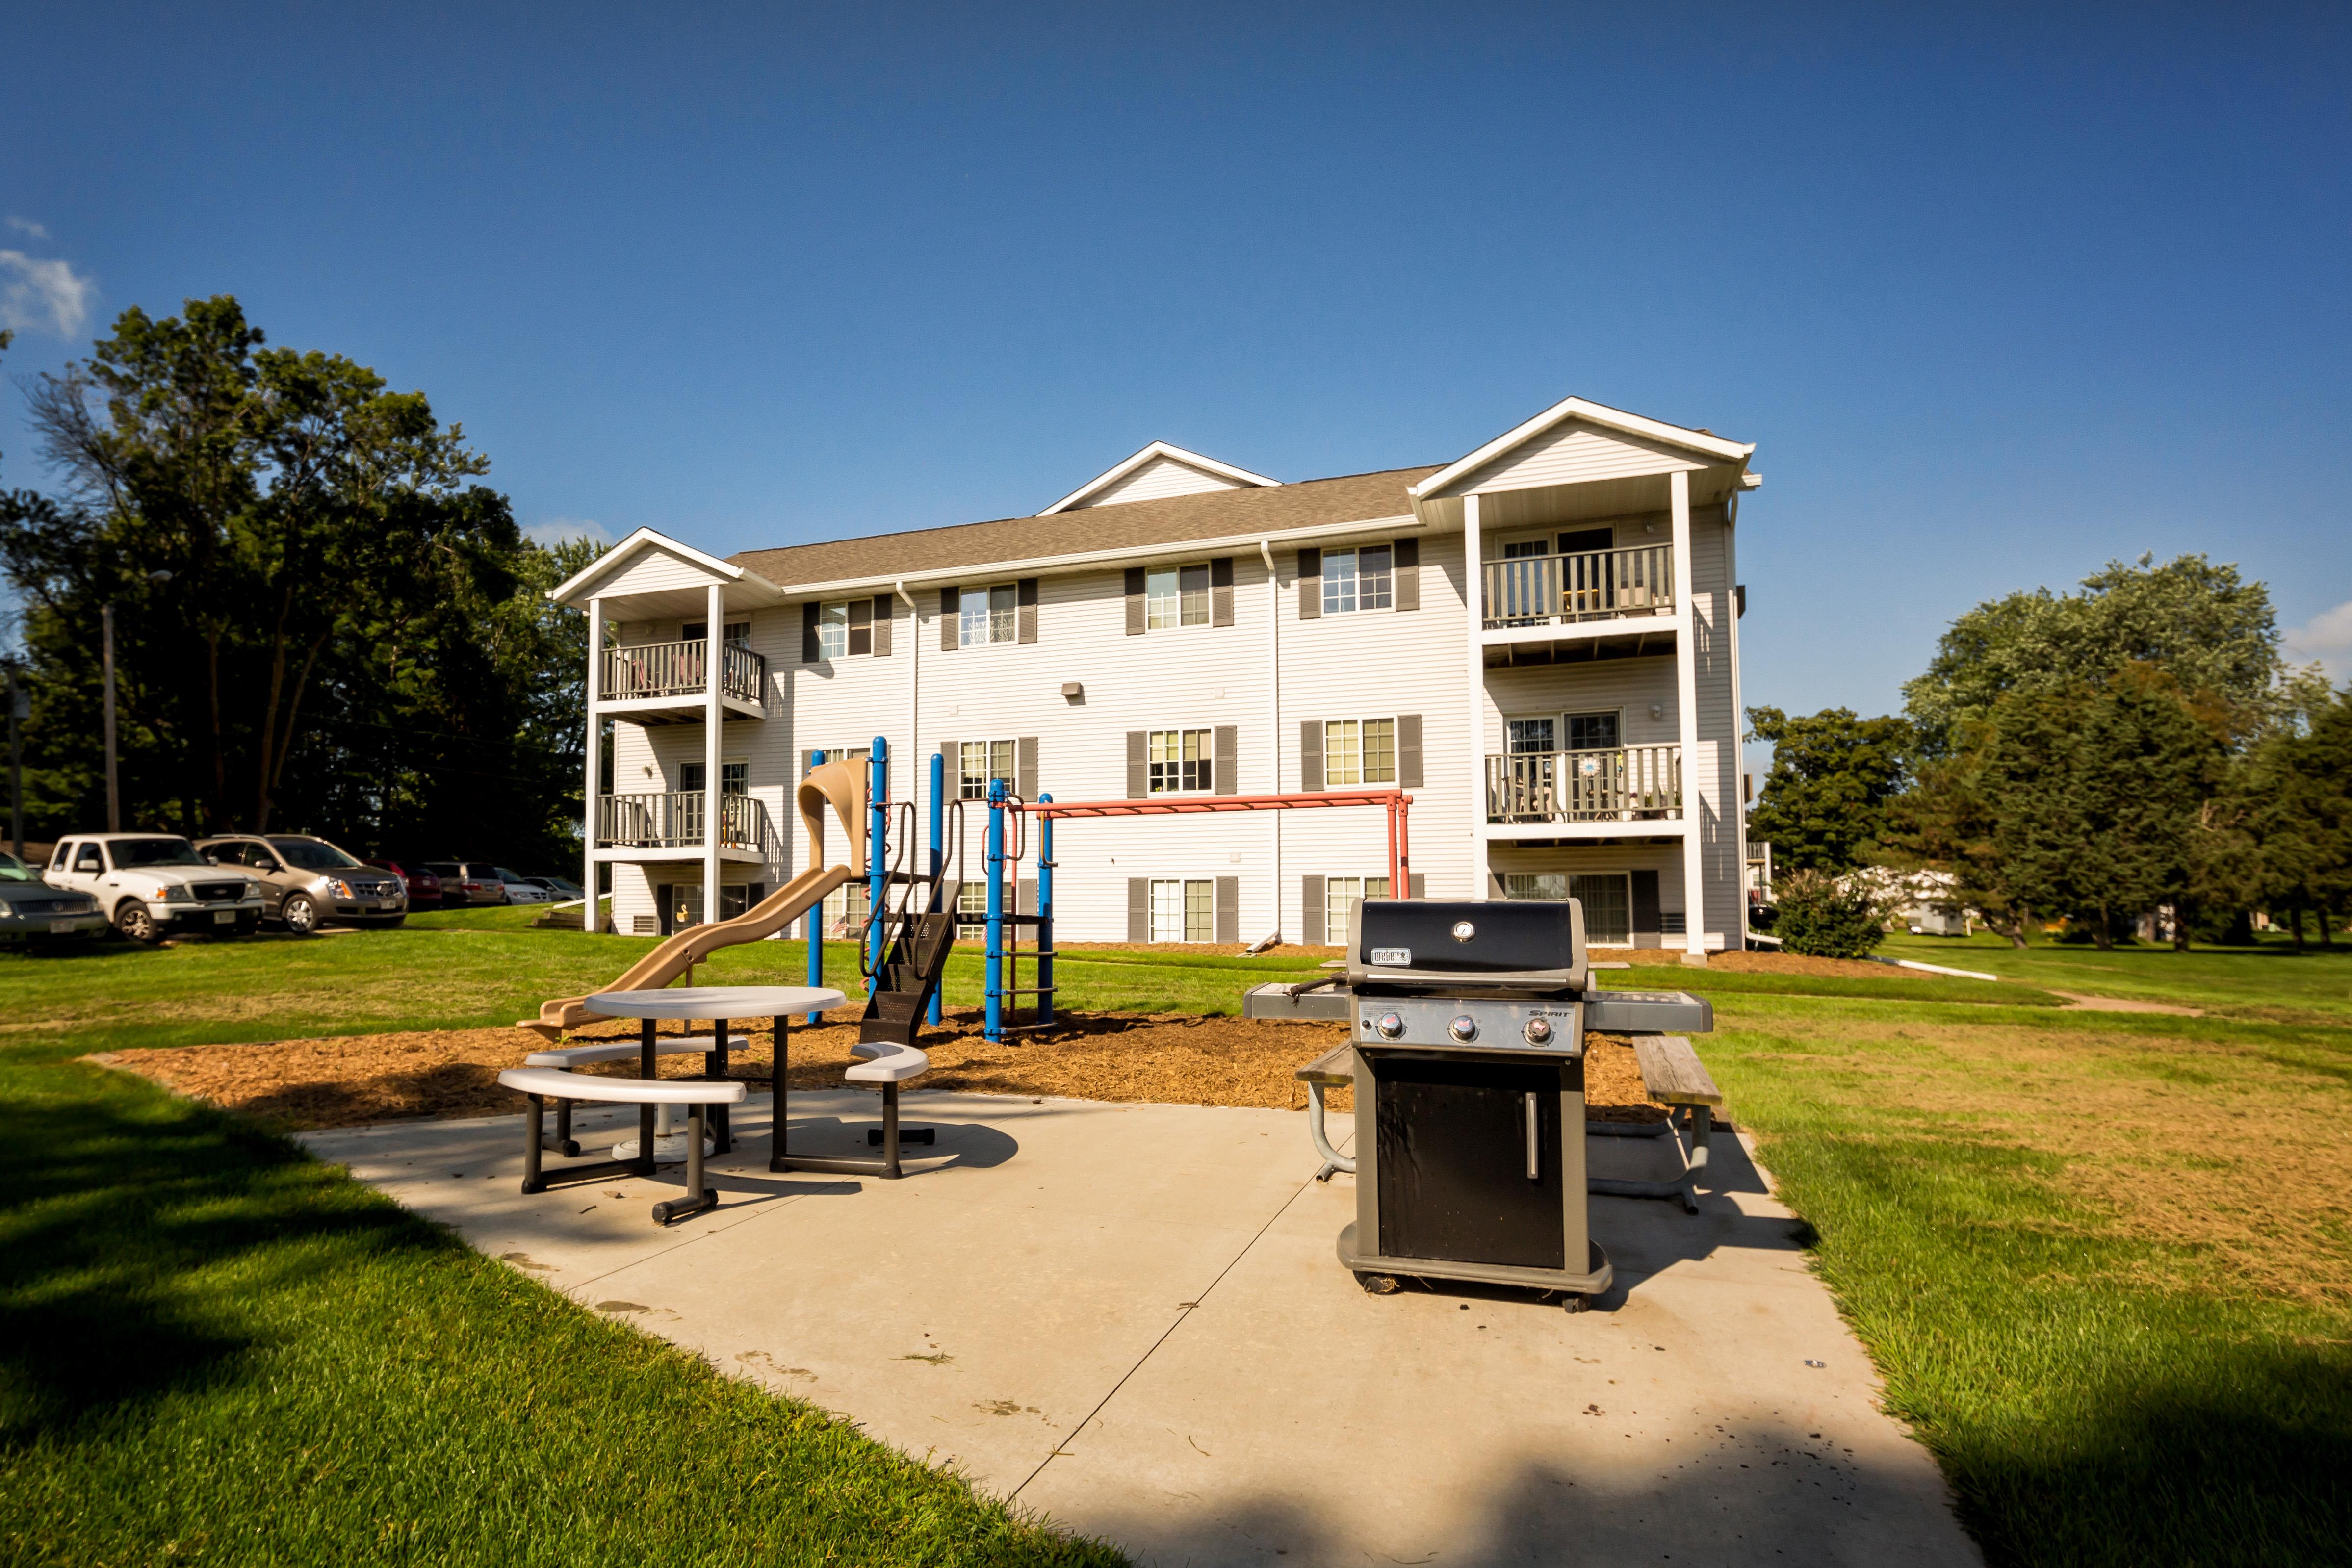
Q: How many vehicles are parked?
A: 7